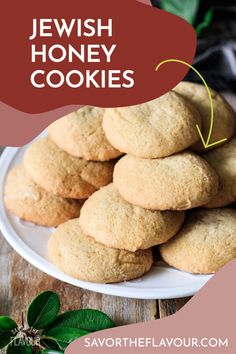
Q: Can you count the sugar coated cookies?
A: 10